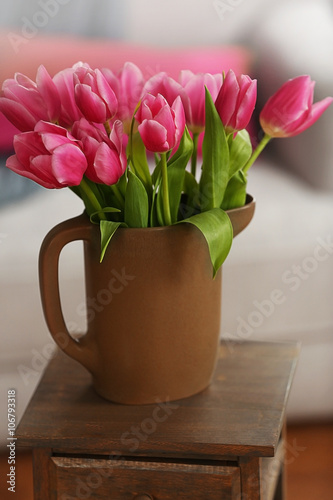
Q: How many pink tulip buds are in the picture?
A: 11